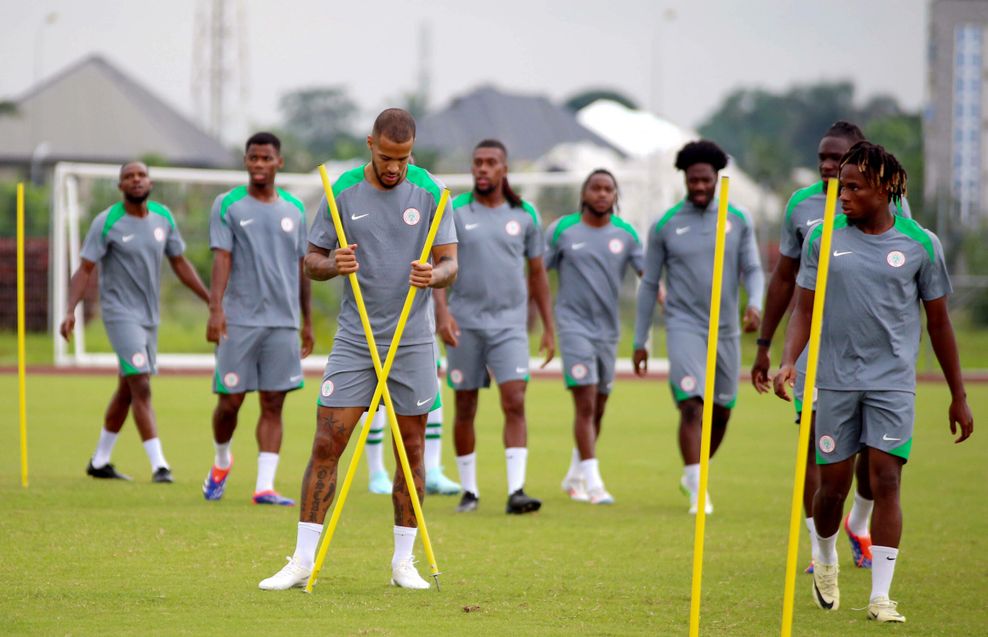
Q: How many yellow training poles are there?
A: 5